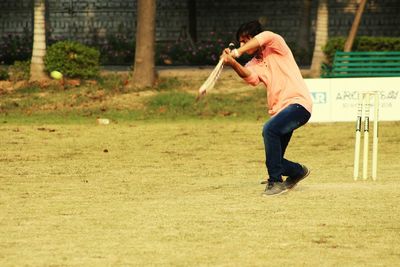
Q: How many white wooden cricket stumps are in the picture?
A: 3